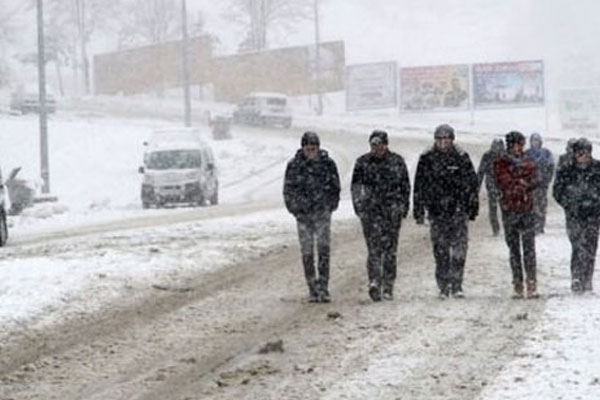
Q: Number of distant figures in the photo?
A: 3